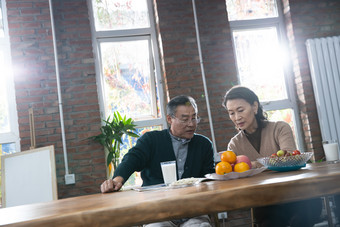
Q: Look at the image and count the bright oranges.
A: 3